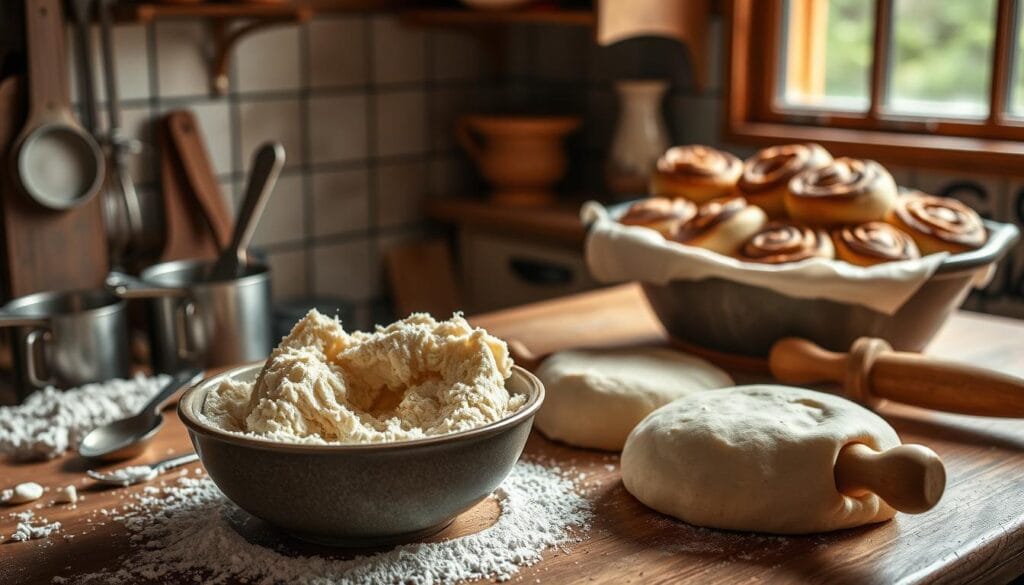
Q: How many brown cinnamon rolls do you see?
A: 8